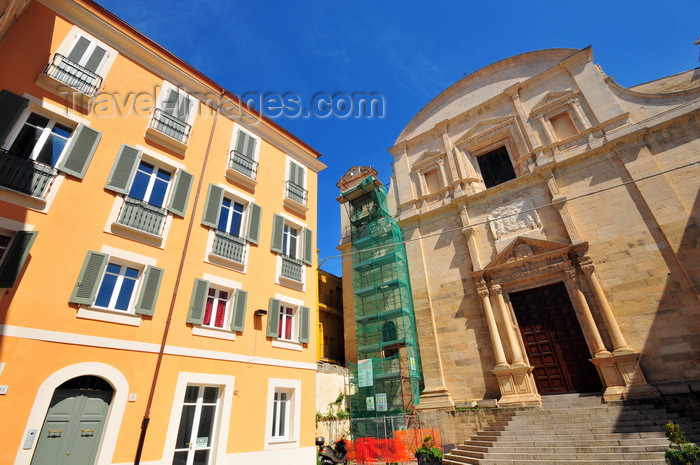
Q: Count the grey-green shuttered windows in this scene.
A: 12